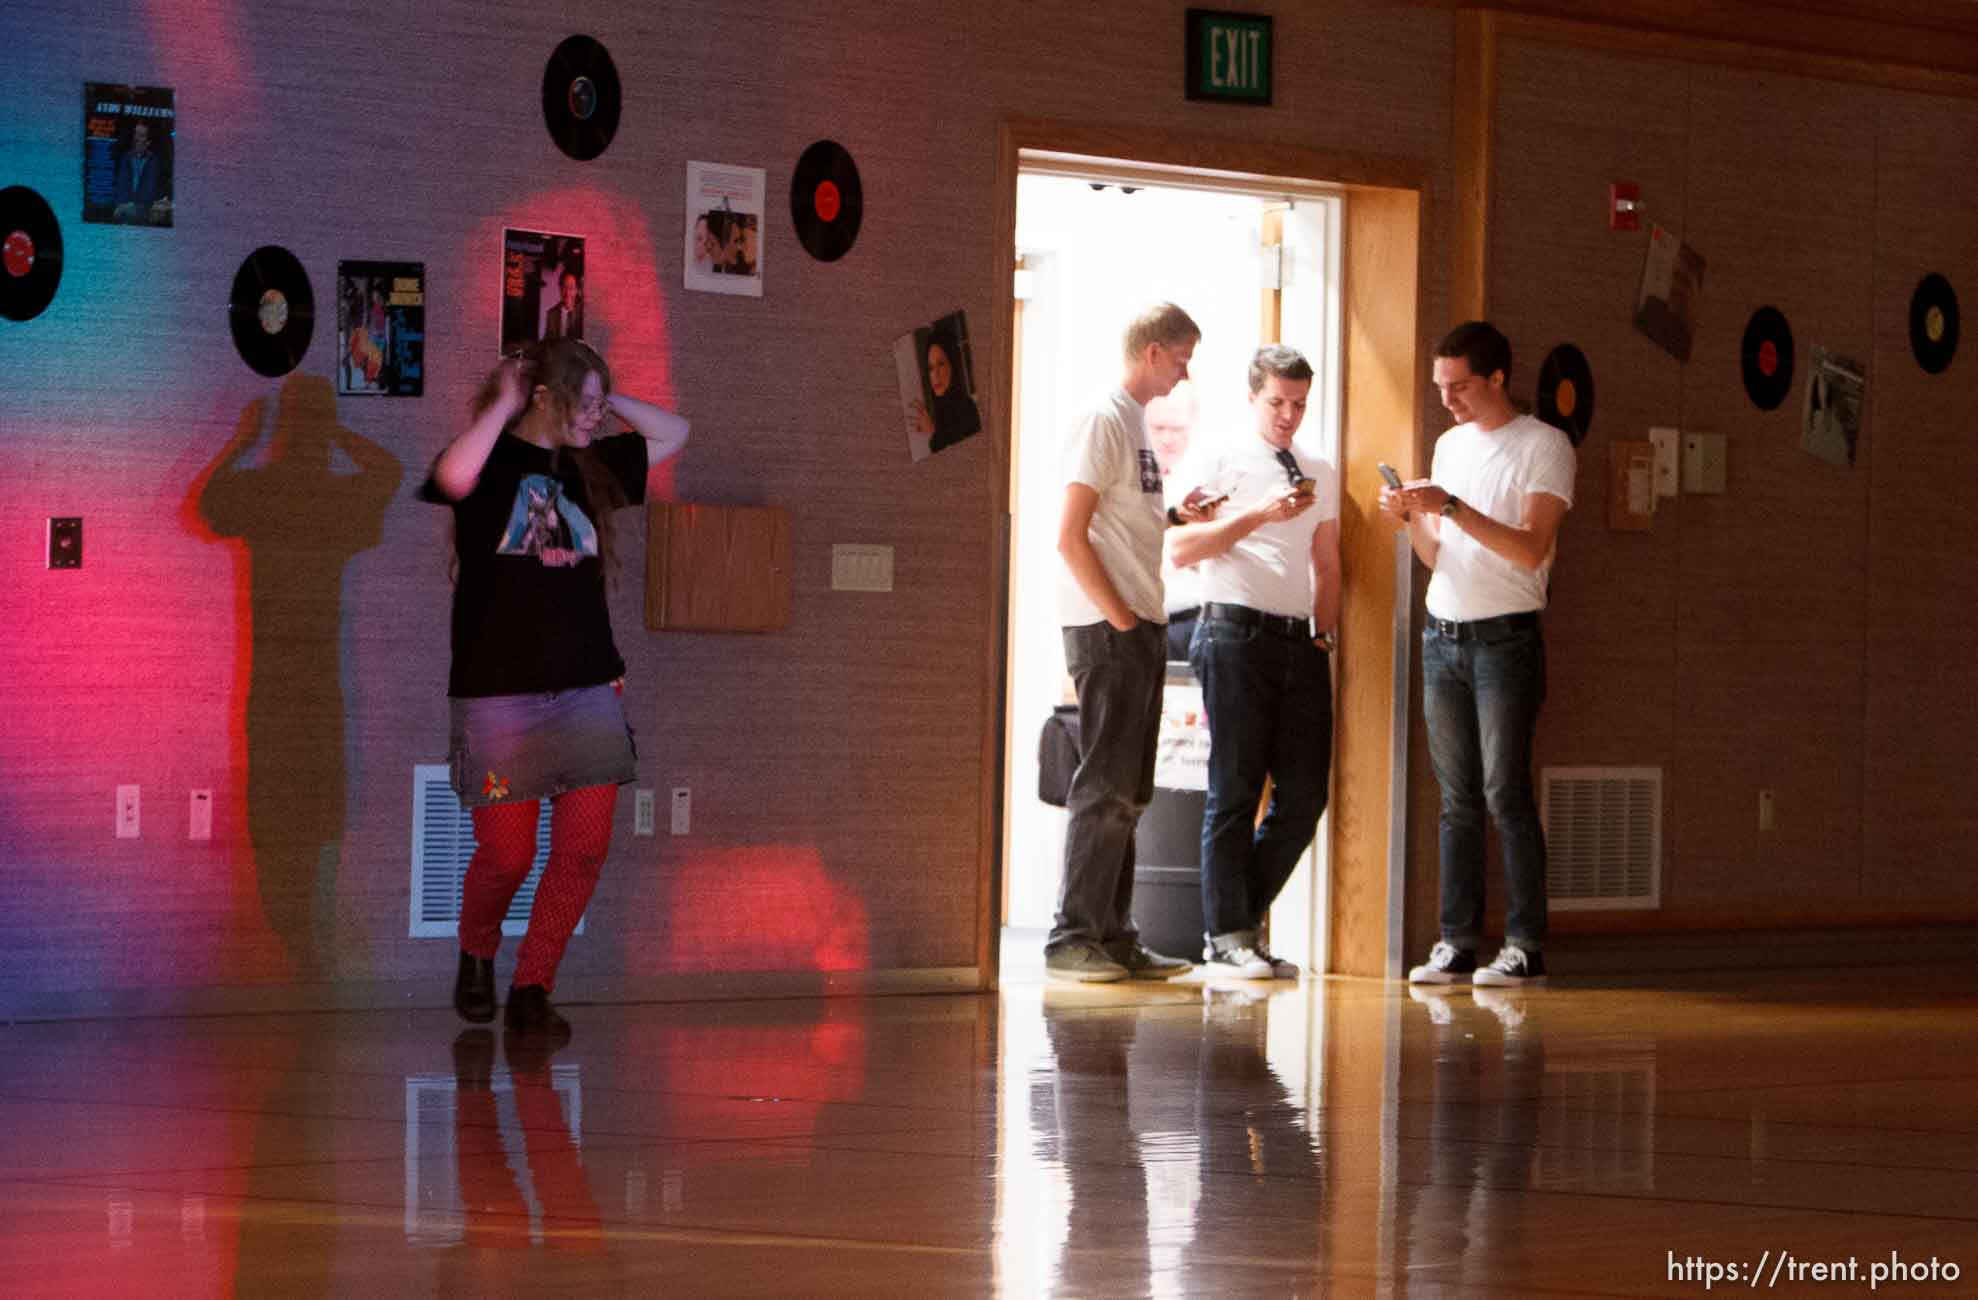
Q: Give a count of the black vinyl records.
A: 7